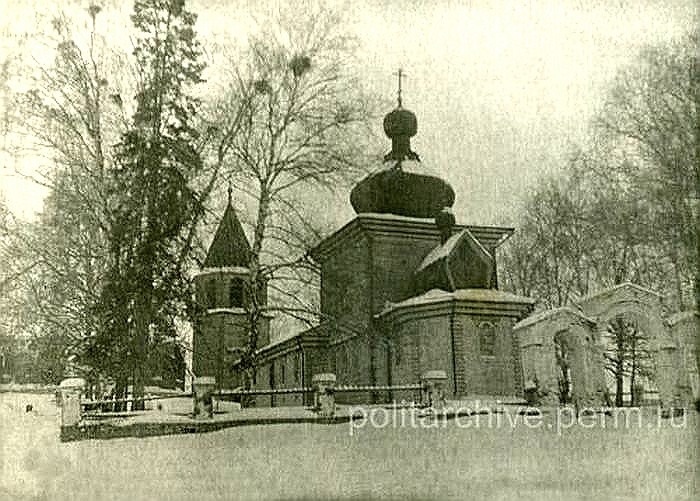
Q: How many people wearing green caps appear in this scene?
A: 0